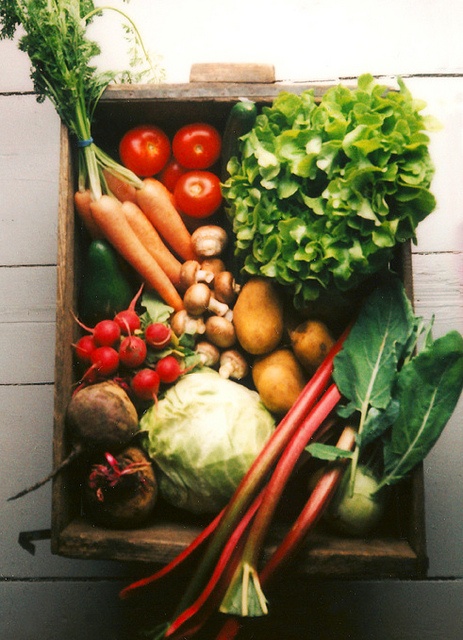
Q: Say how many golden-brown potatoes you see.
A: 3